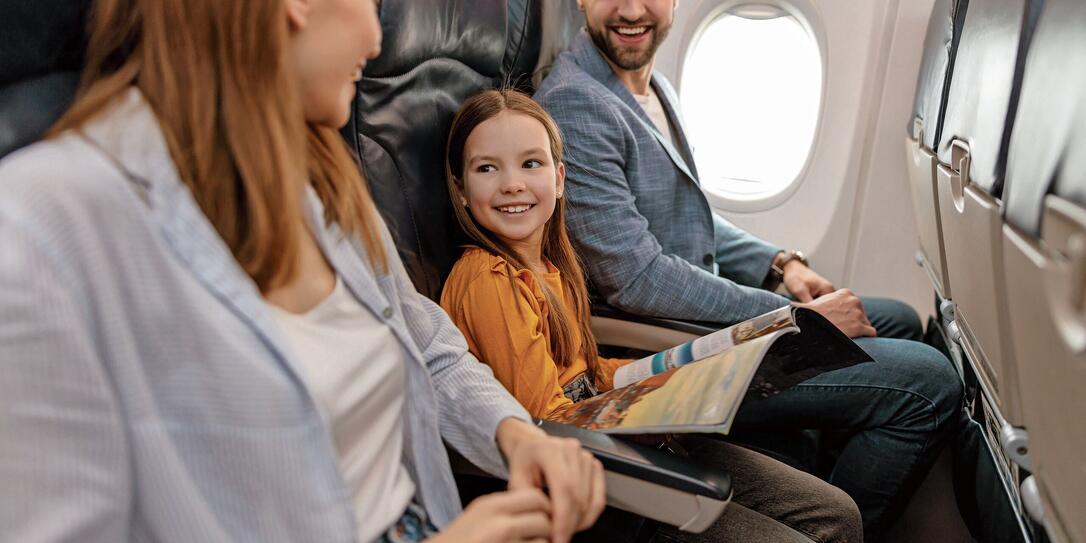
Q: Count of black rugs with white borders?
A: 0